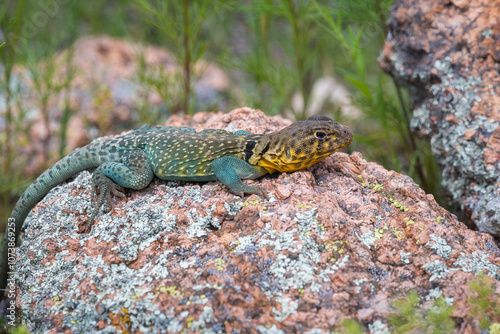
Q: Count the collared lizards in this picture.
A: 1